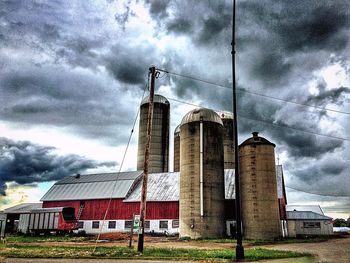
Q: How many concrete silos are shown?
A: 5